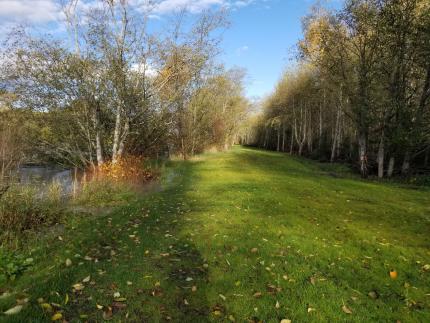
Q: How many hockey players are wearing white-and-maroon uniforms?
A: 0